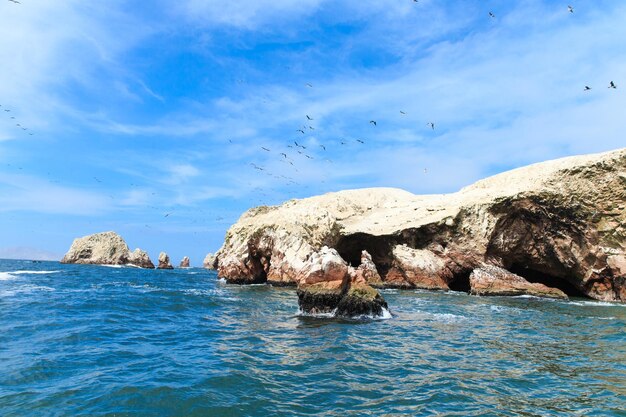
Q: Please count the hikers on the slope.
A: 0